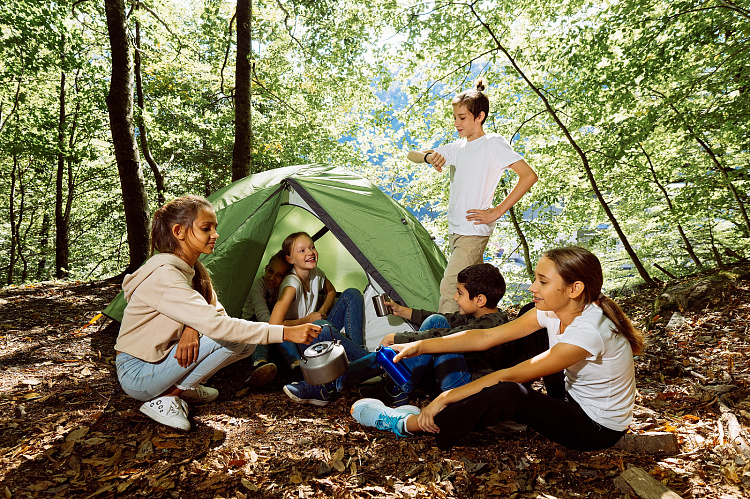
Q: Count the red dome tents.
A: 0